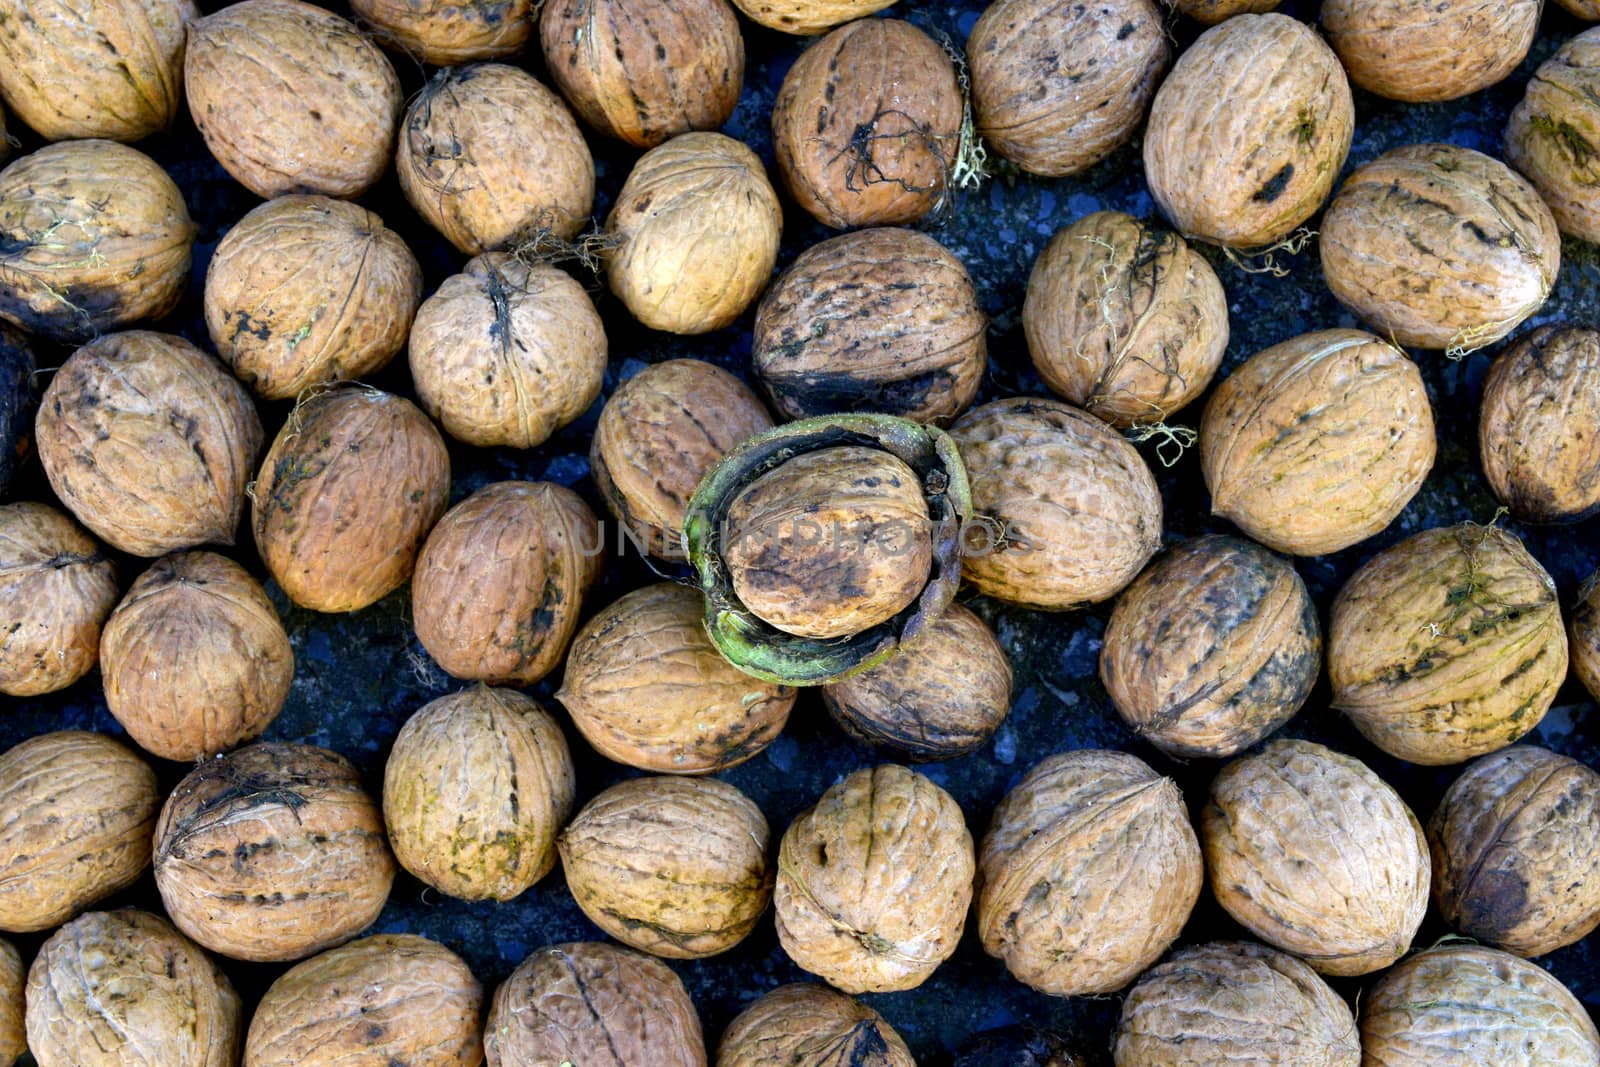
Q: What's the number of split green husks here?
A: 1